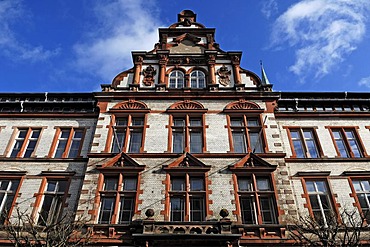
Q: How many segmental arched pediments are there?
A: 3